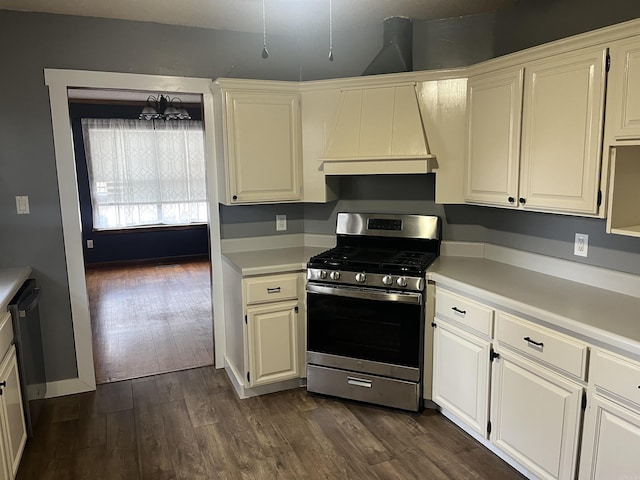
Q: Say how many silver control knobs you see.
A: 5